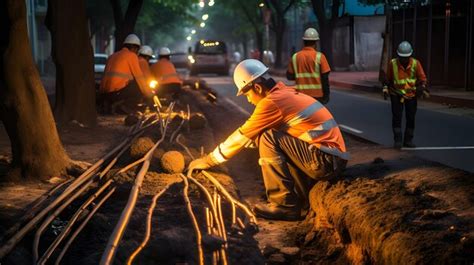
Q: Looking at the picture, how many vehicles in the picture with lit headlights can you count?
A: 1